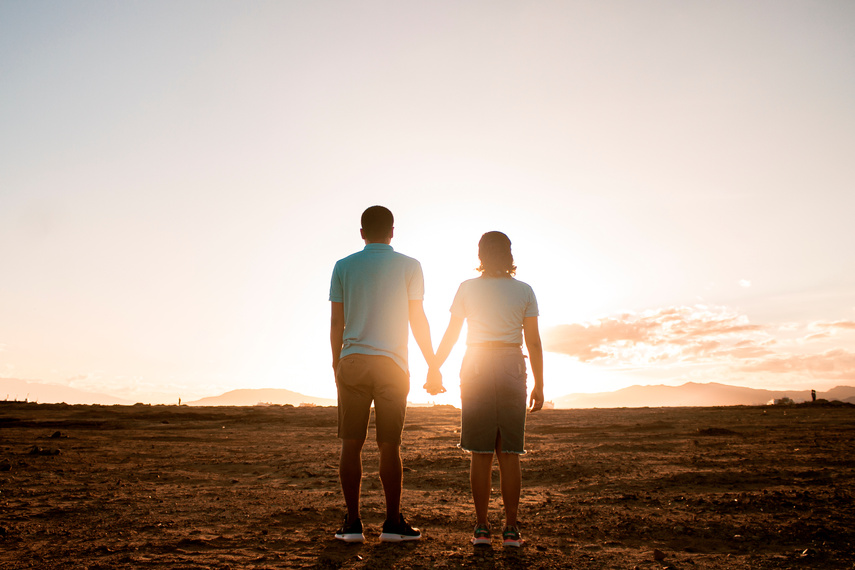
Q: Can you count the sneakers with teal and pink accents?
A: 2